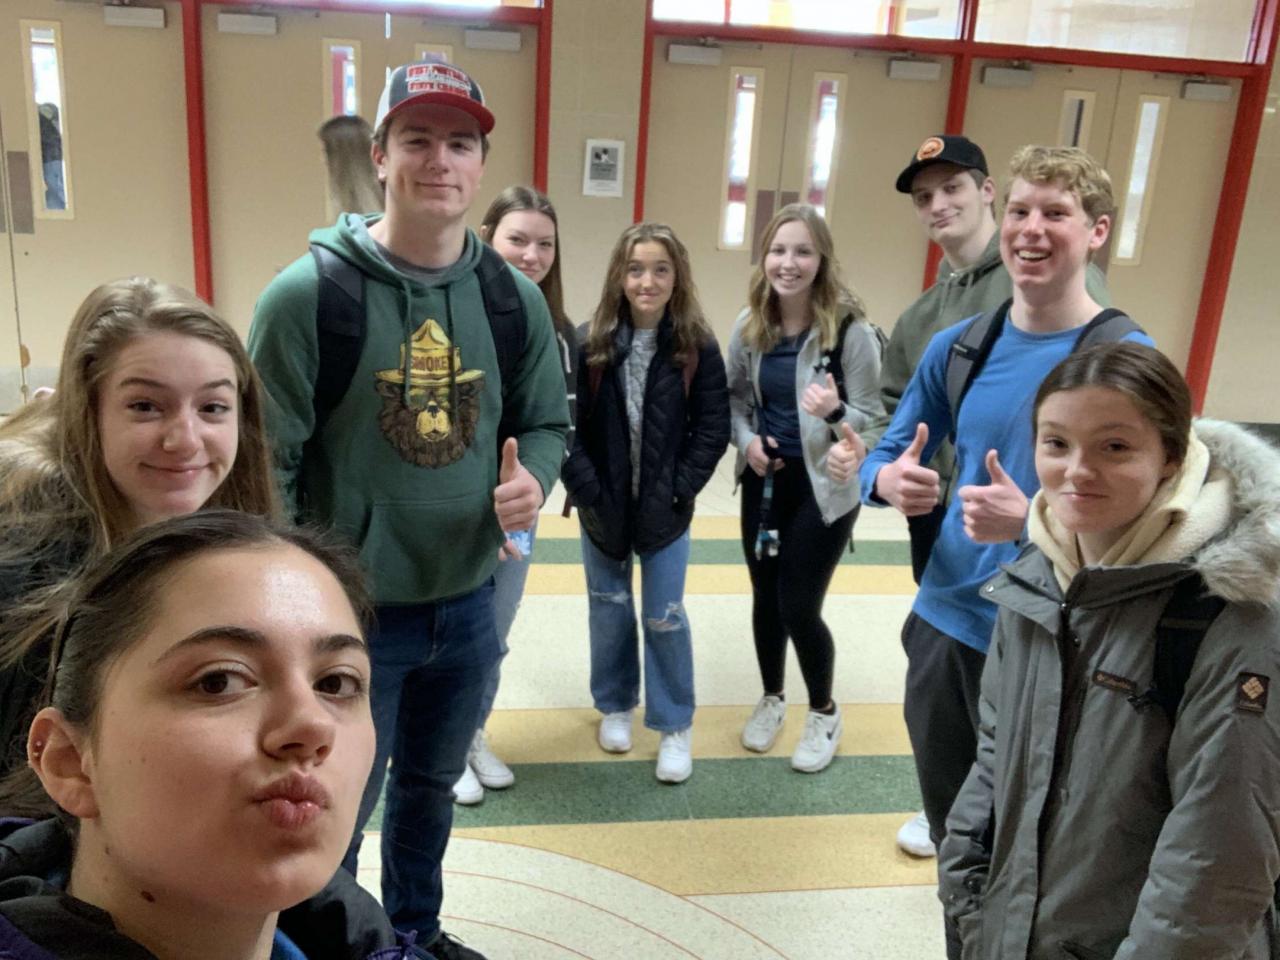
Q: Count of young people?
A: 9